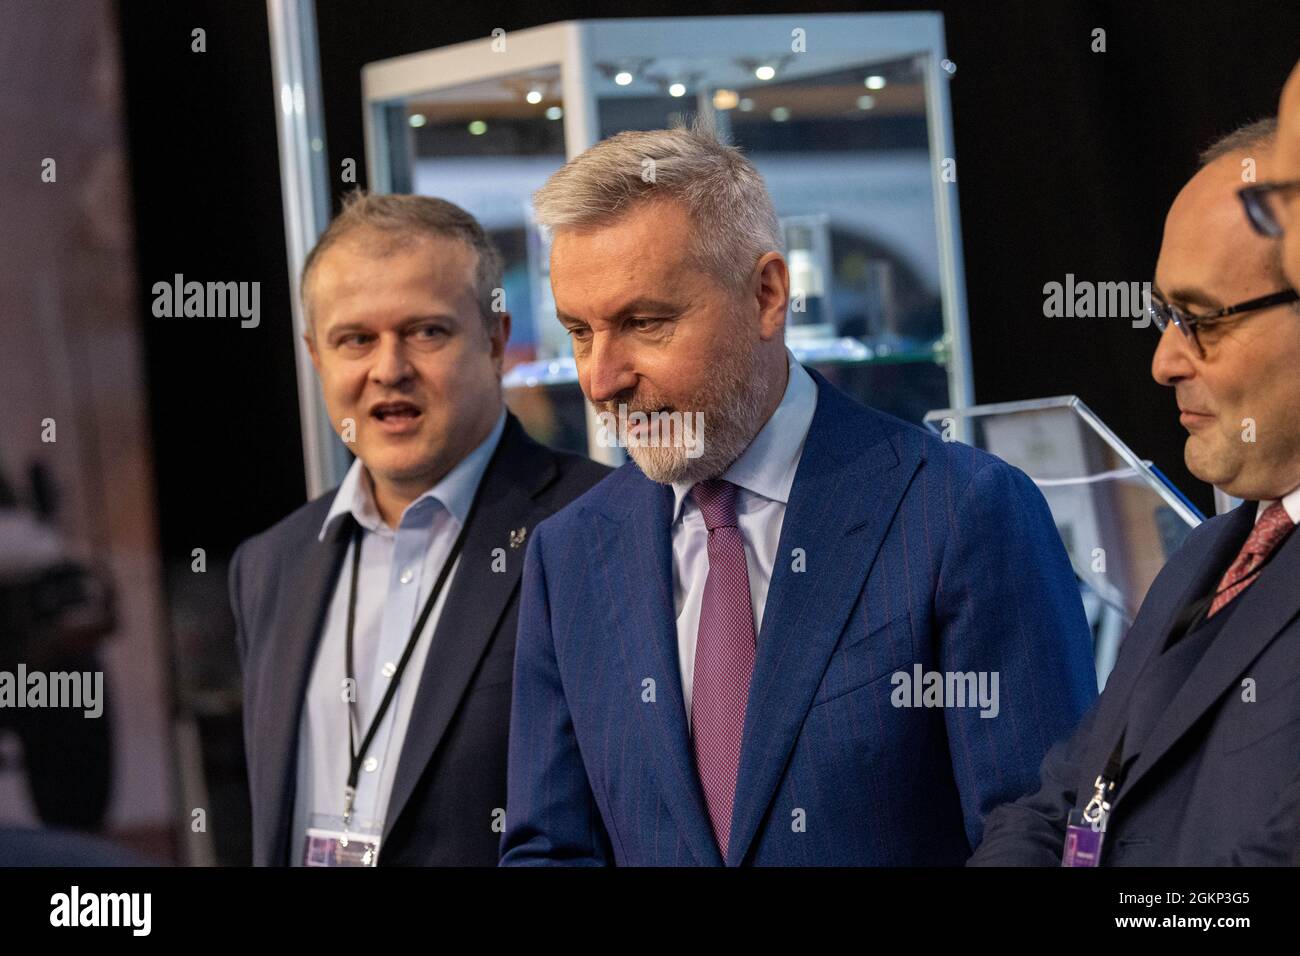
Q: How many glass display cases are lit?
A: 1